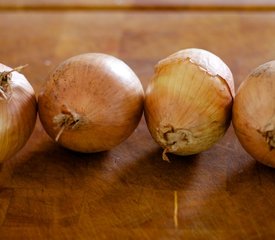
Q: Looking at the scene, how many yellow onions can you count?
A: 4